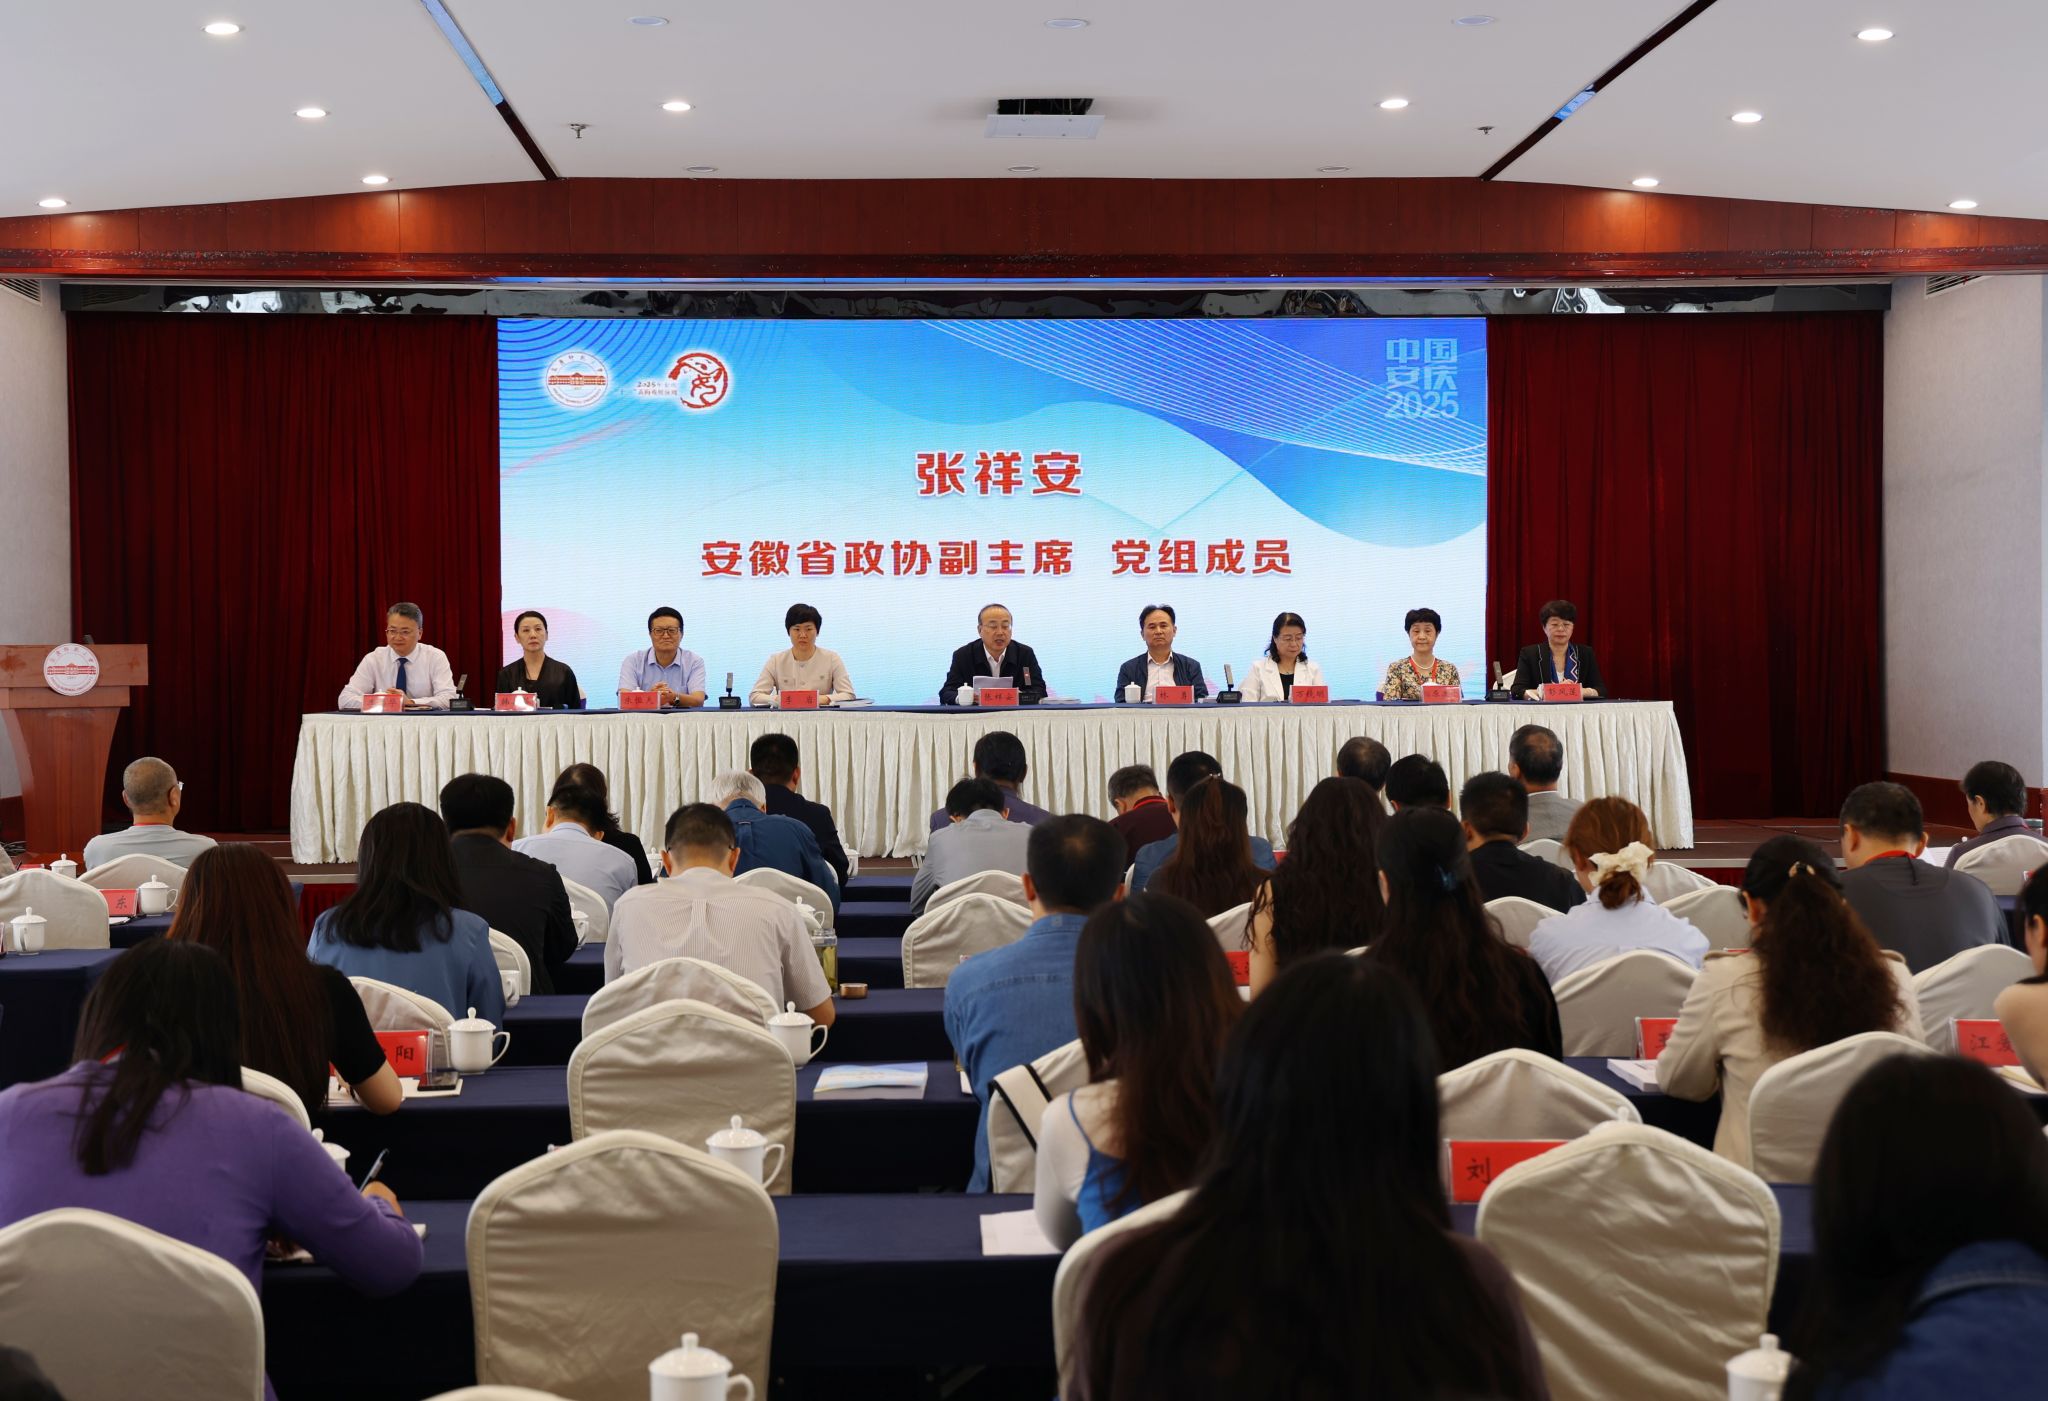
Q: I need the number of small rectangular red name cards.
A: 15